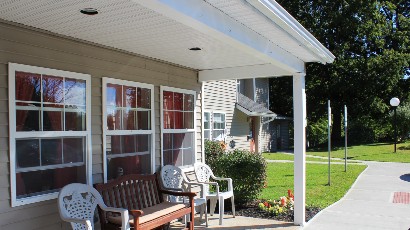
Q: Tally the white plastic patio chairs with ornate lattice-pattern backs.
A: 3